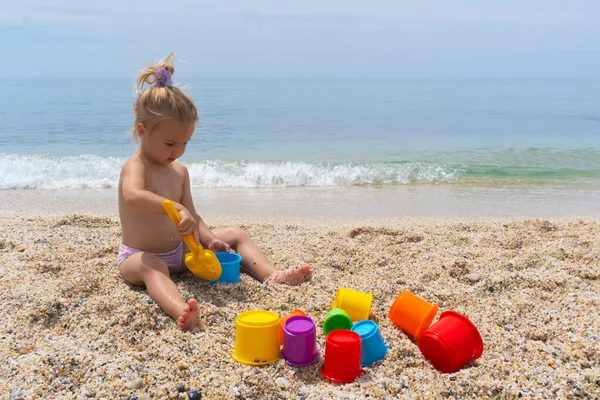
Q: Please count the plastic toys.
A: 11